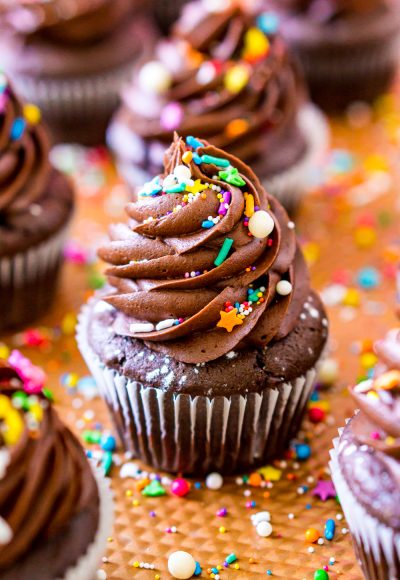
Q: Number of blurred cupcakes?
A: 6